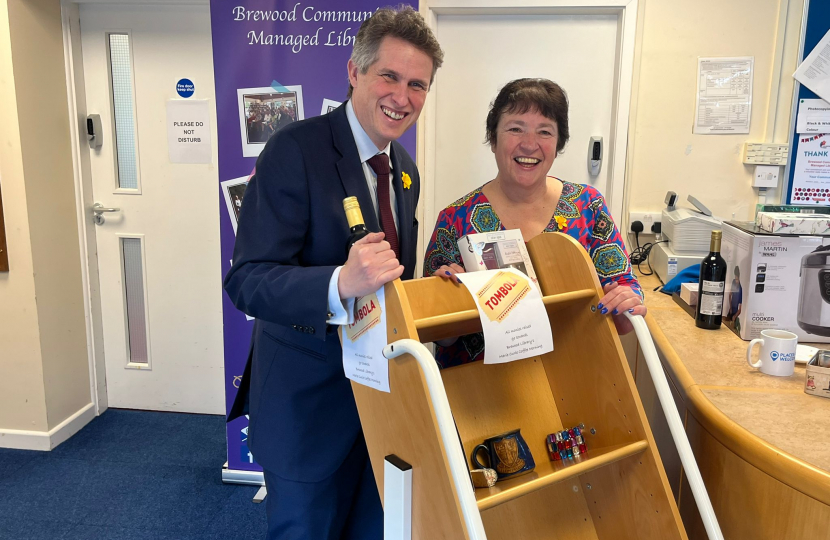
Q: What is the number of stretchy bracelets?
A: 3